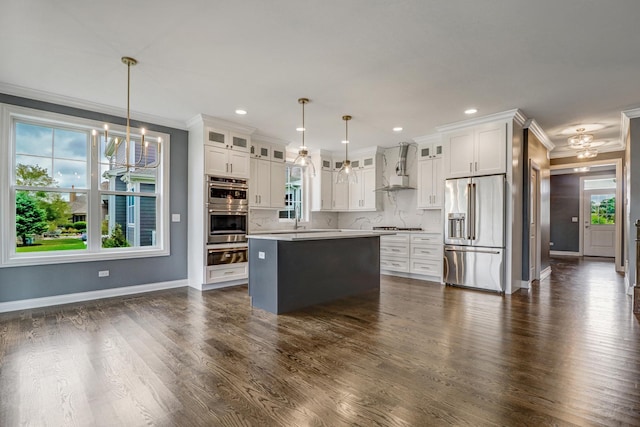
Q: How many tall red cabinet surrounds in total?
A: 0